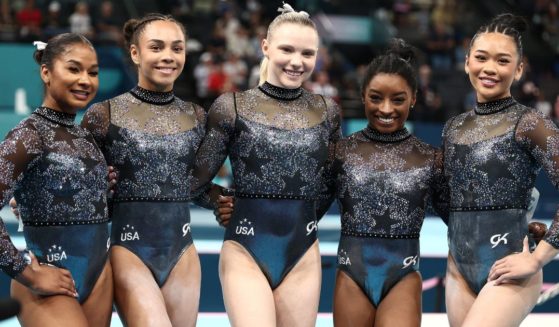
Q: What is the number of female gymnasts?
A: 5